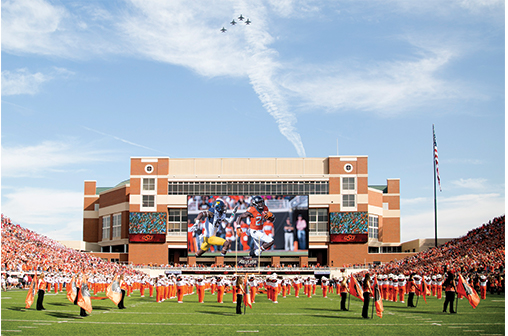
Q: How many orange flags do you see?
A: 9